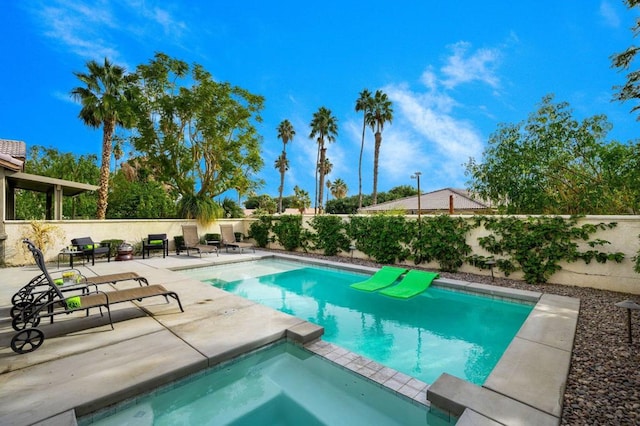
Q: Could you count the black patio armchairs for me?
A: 2